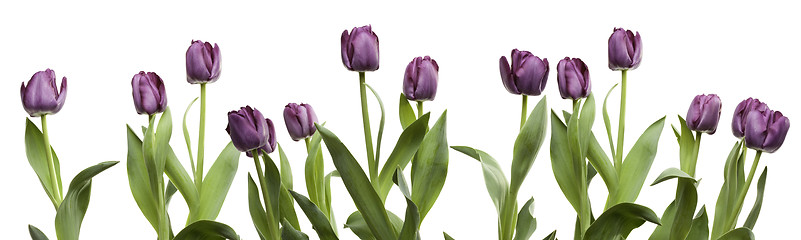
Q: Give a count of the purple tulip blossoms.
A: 14